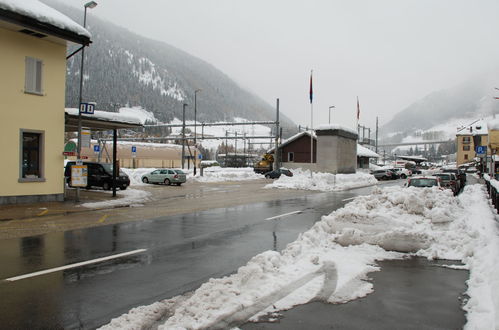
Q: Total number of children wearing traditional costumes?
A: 0